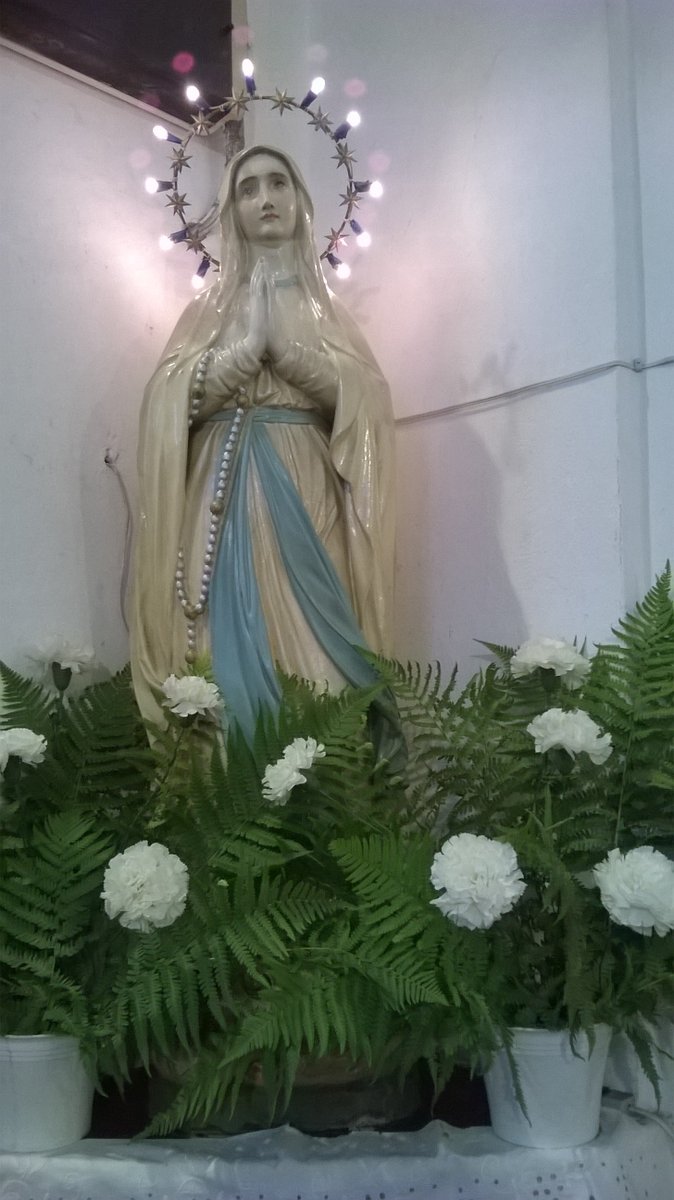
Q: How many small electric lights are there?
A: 11